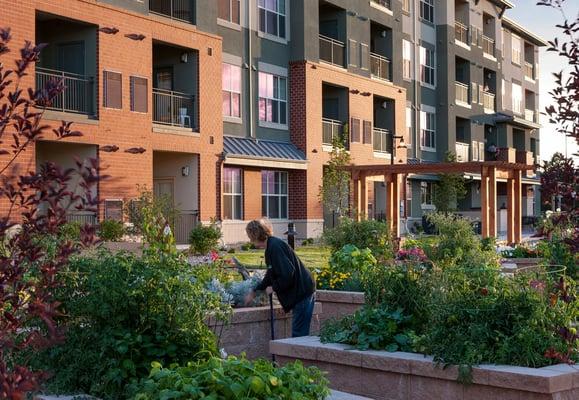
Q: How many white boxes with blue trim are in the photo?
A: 0